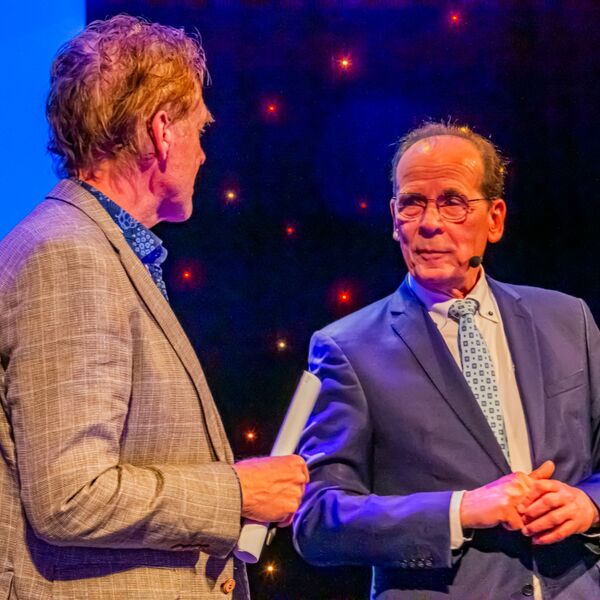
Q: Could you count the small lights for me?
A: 11